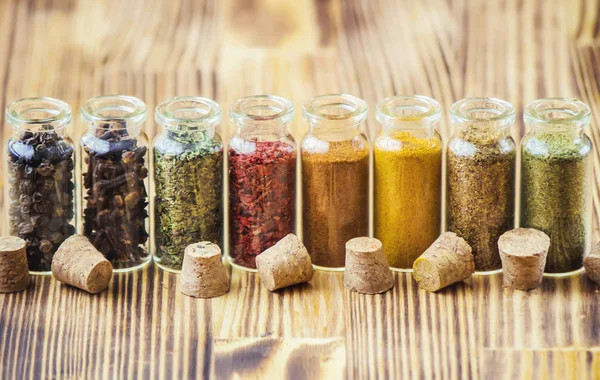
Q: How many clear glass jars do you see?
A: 8